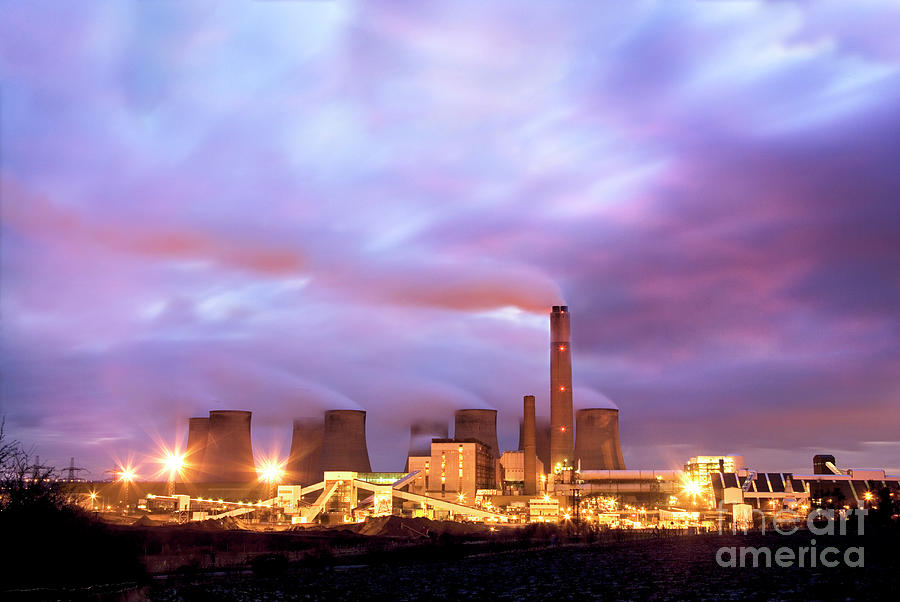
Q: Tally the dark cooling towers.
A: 8